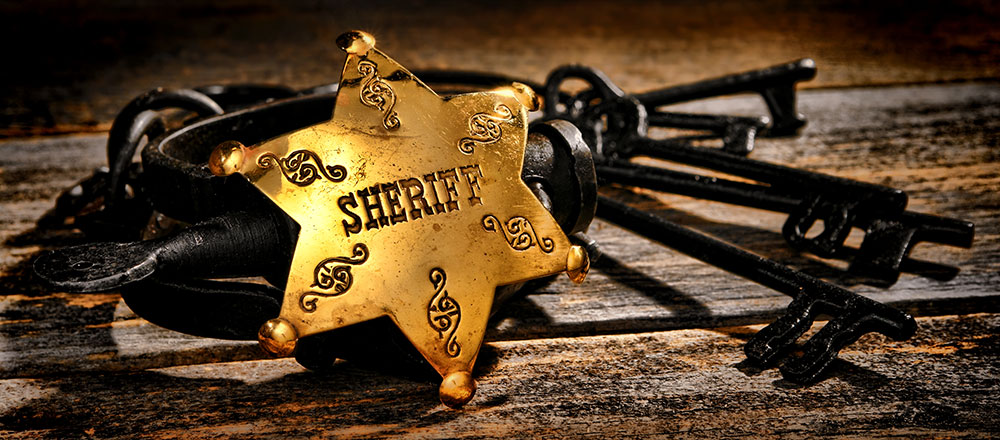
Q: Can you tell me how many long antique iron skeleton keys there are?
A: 5